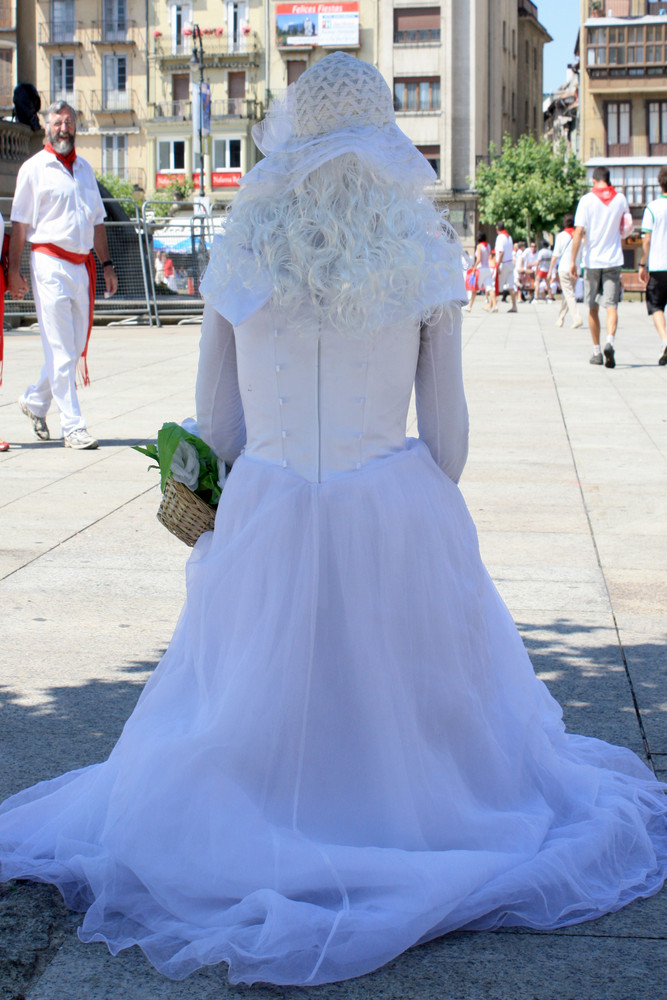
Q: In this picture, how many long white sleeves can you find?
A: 2